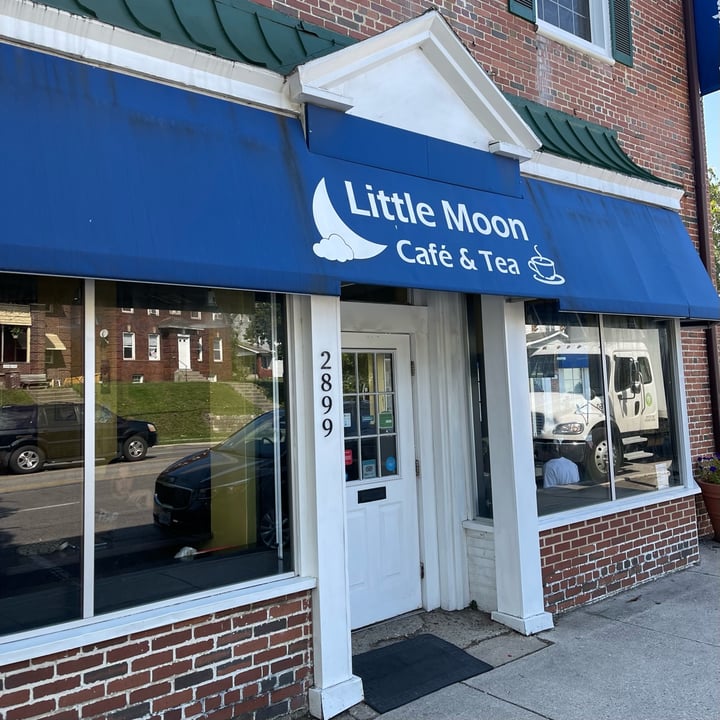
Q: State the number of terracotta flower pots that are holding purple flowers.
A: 1